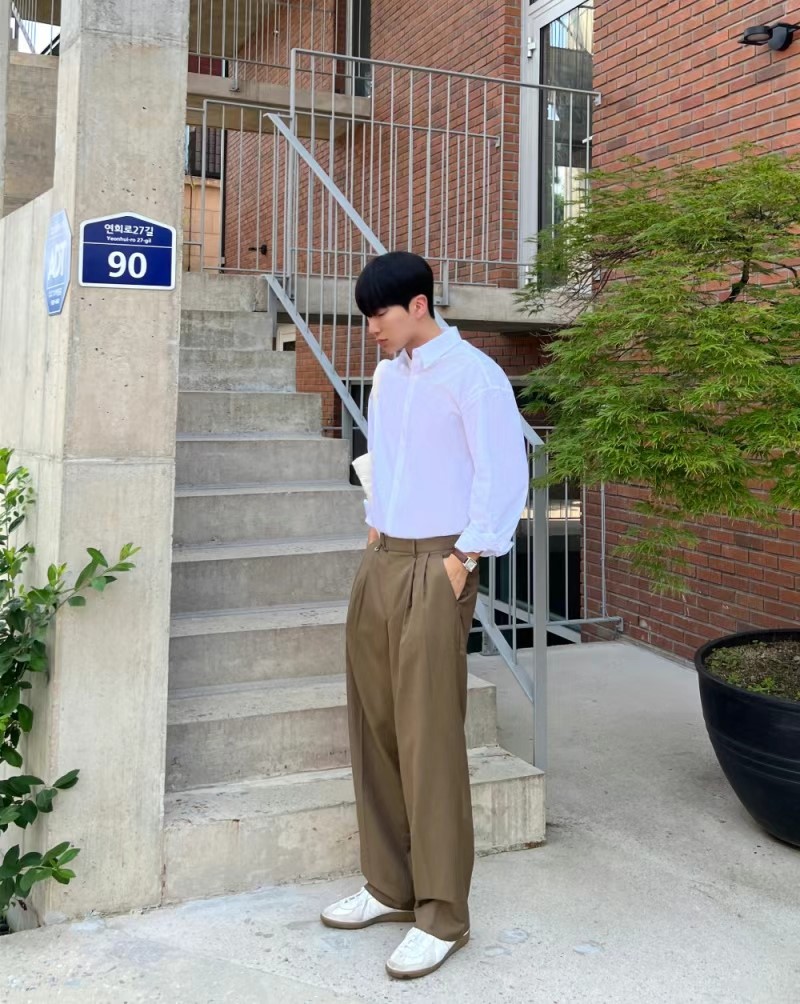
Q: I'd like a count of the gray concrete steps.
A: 10